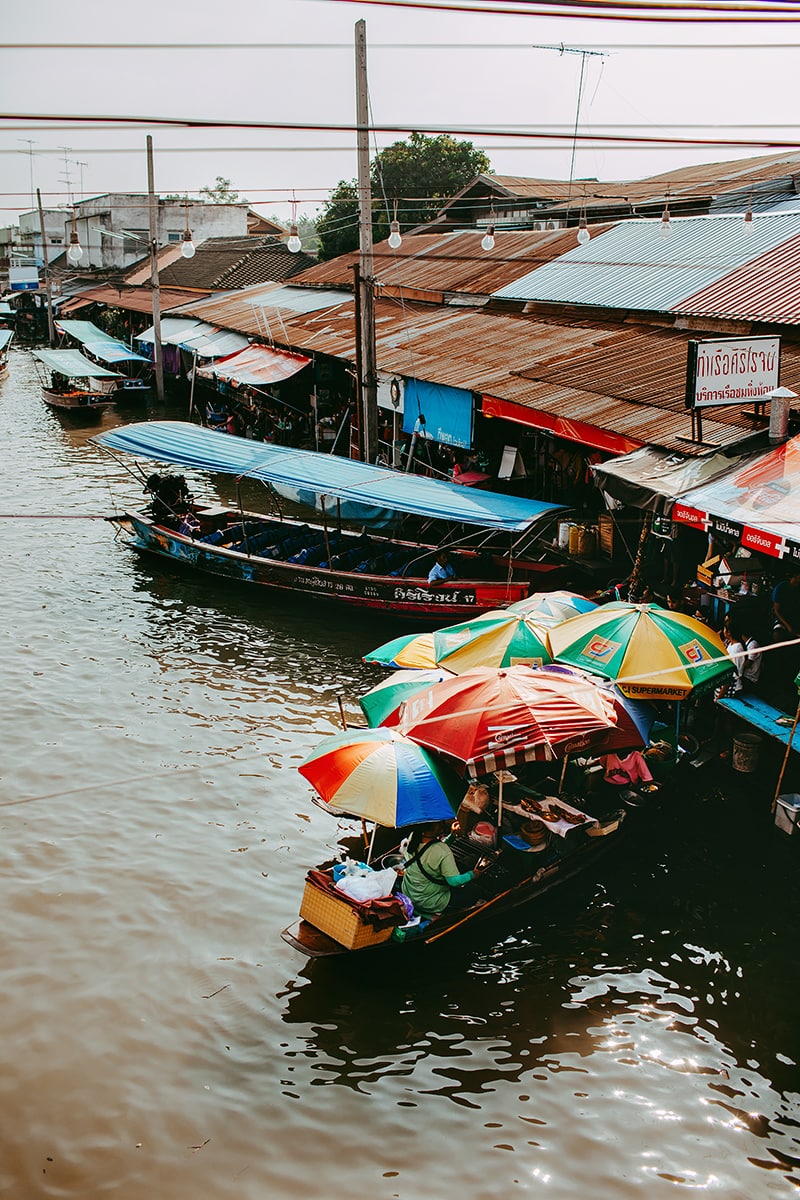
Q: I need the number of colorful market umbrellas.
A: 8